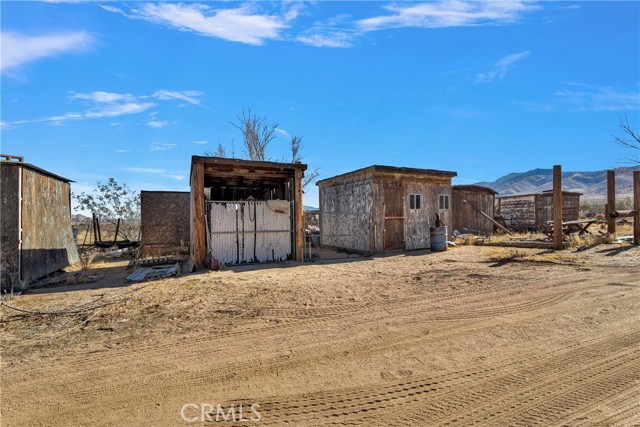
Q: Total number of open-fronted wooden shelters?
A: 1